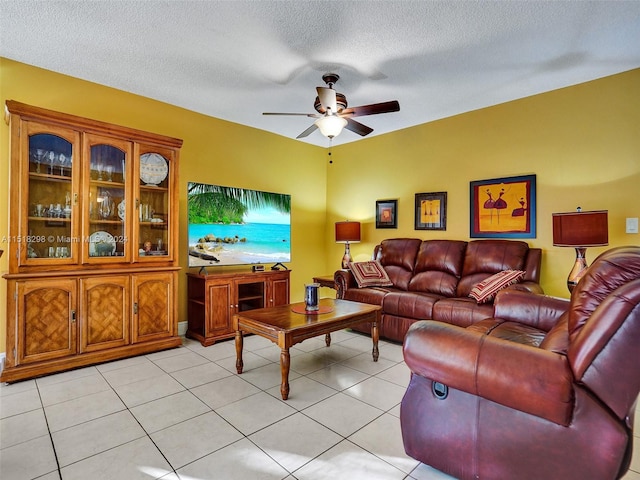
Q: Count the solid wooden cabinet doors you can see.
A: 5